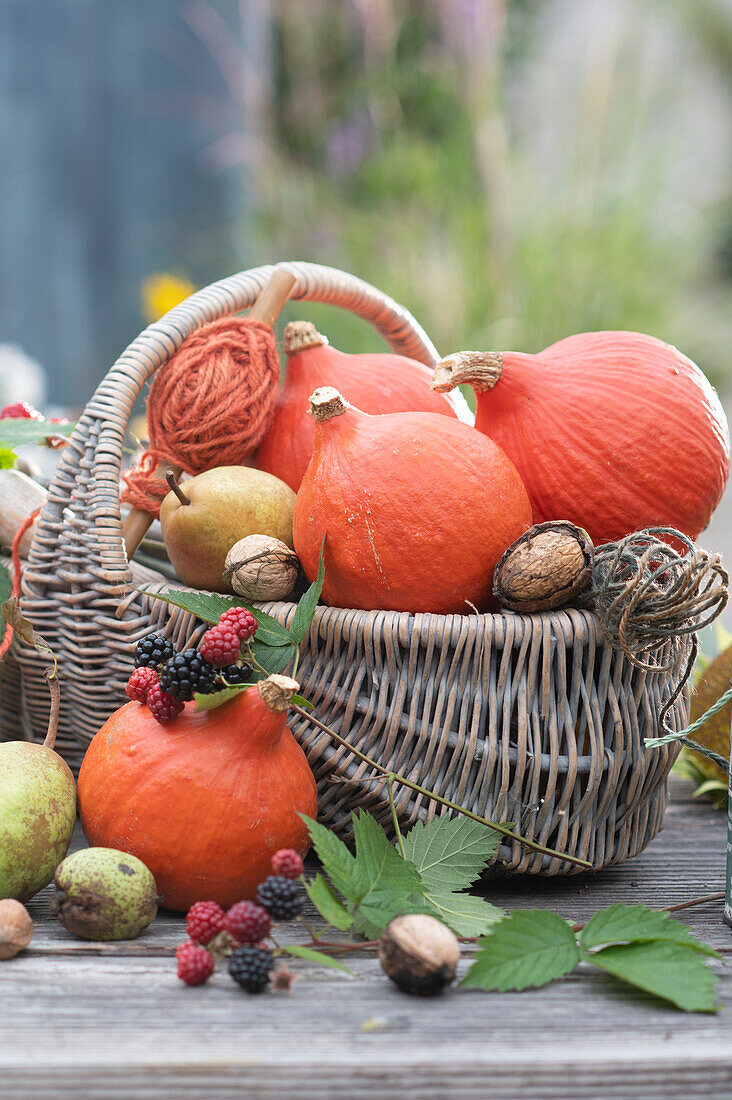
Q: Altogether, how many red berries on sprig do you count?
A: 8